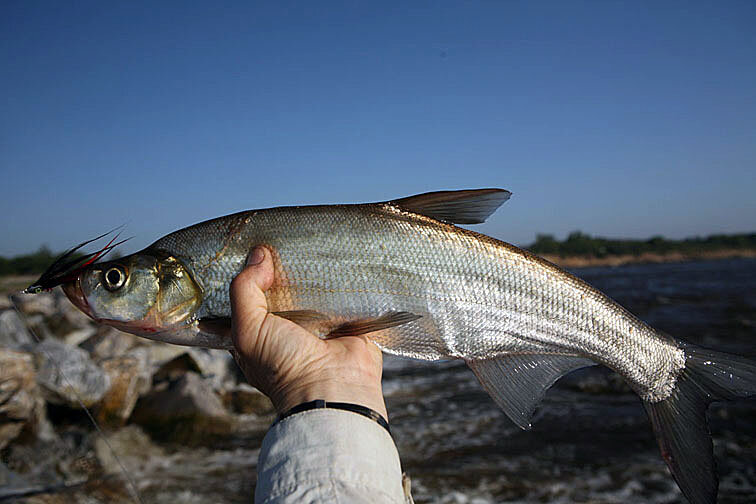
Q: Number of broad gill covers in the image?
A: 1